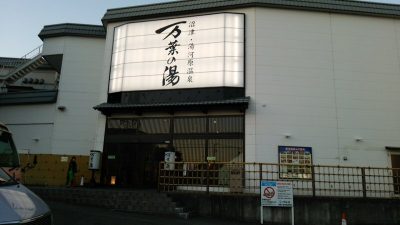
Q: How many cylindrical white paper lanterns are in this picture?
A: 2